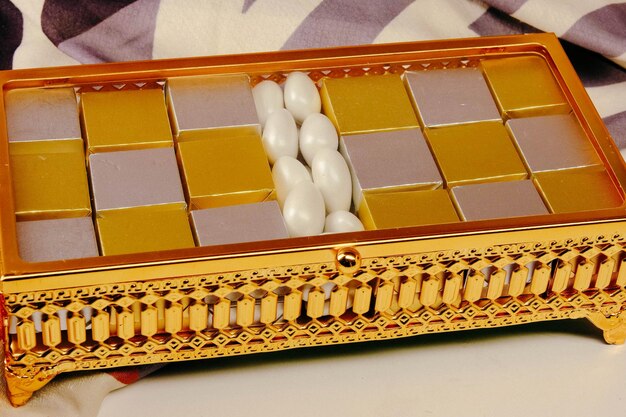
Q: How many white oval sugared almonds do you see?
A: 8